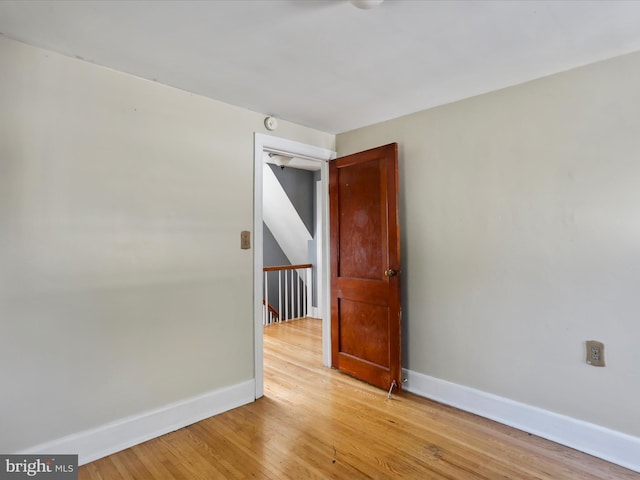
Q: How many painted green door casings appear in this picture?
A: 0